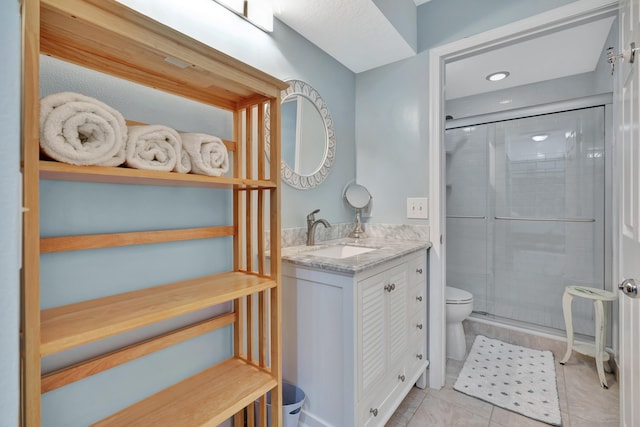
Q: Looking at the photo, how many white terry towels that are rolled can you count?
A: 3